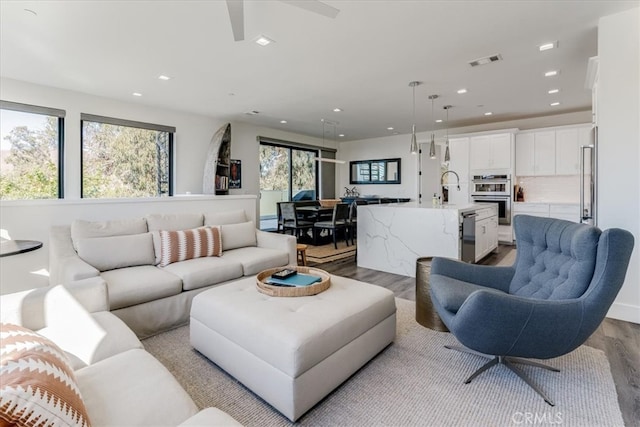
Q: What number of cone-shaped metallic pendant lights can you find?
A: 3